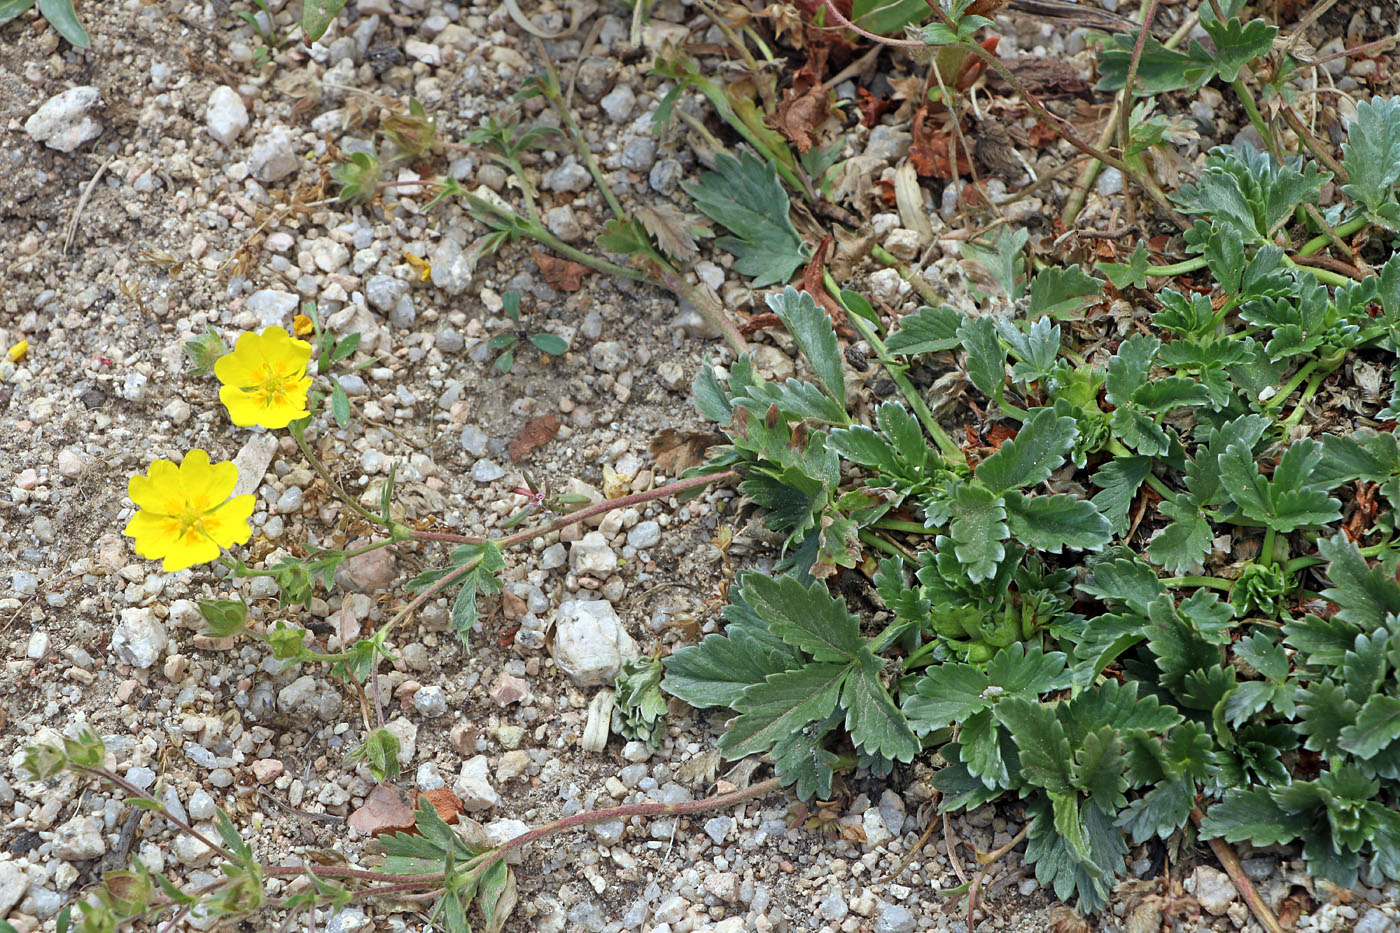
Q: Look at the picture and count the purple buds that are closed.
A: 0